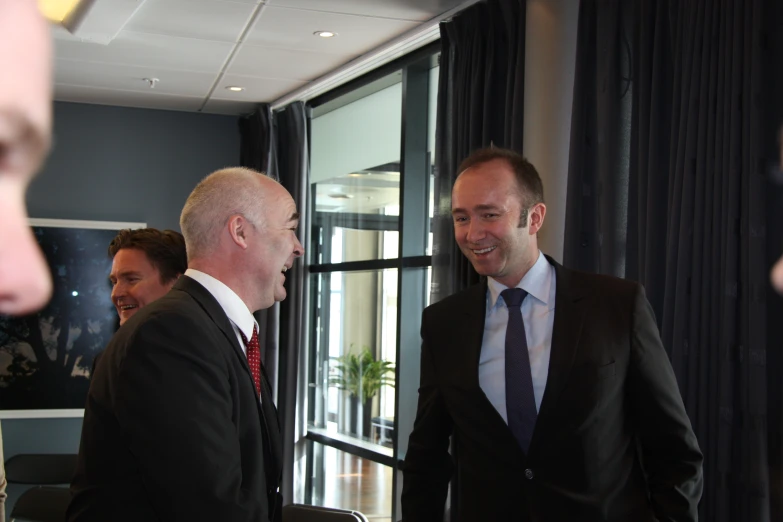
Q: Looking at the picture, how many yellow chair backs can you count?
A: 0